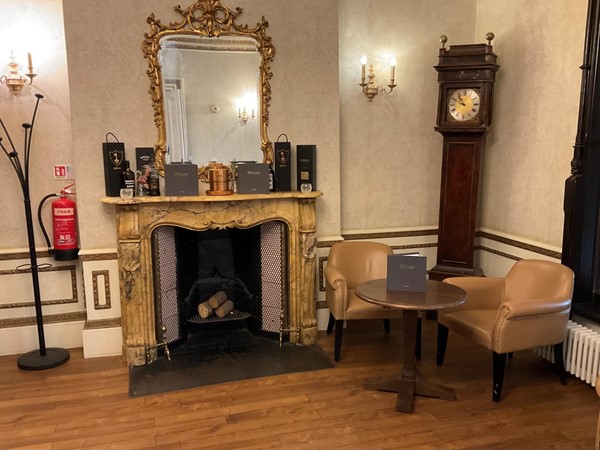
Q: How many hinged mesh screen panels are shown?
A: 2